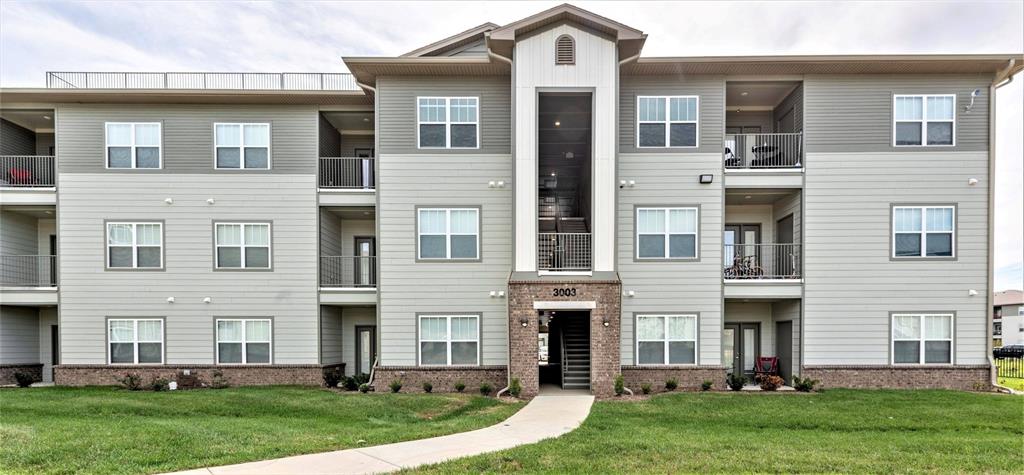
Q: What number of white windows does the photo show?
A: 15